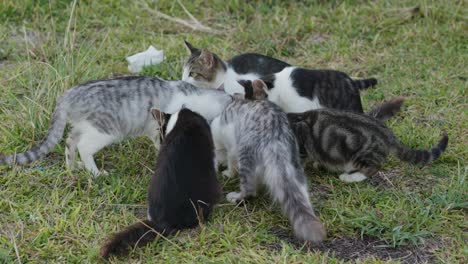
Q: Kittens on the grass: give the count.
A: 6